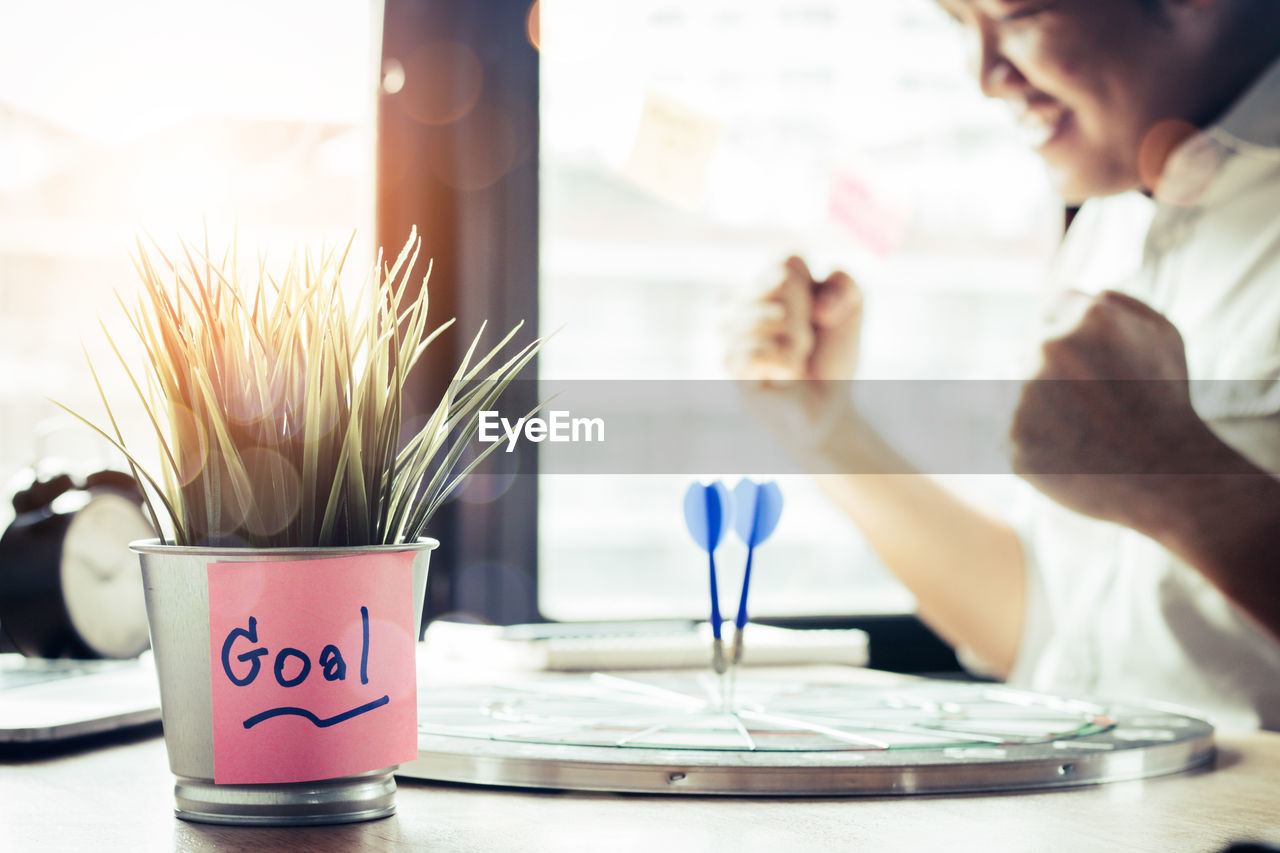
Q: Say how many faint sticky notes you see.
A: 2